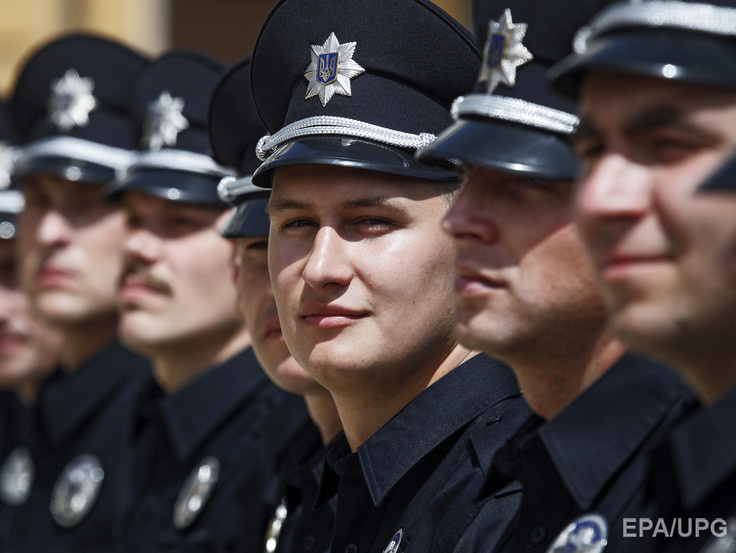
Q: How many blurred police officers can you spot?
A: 6